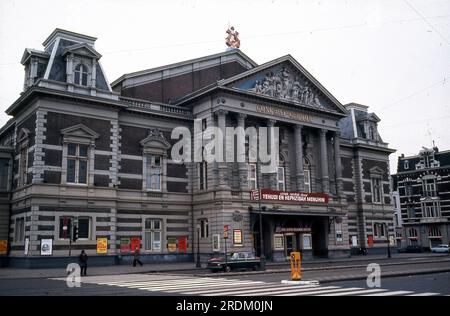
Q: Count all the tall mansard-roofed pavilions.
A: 2